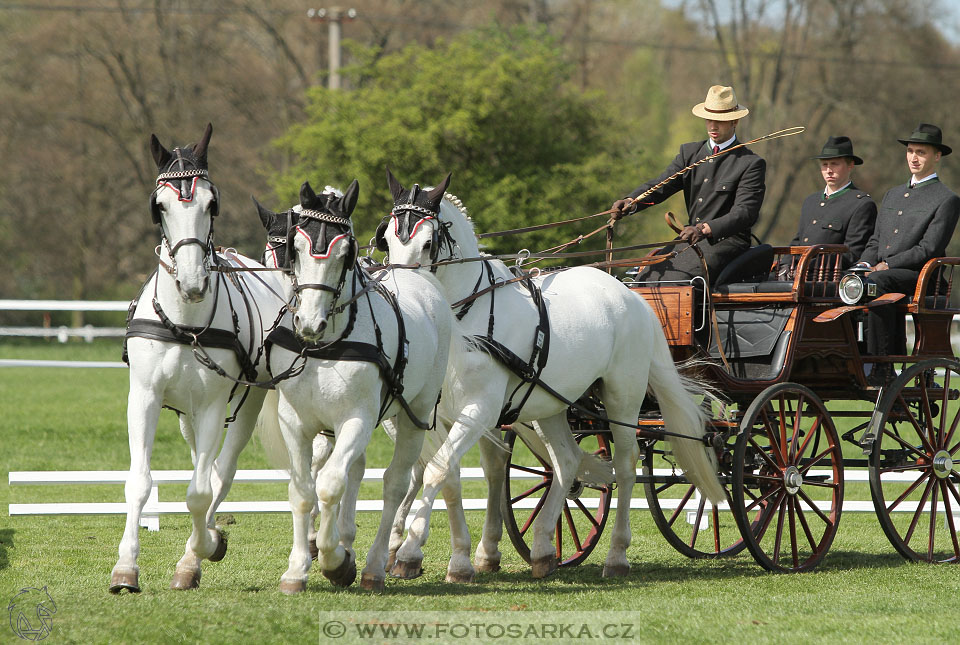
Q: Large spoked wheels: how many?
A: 4